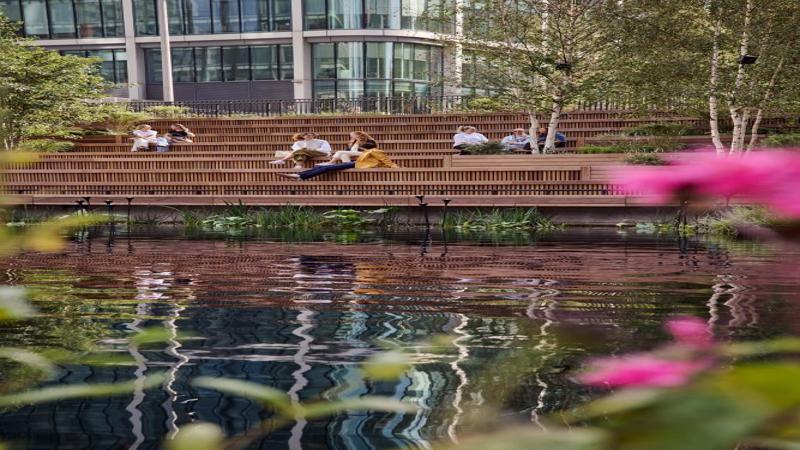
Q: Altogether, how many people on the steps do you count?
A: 8